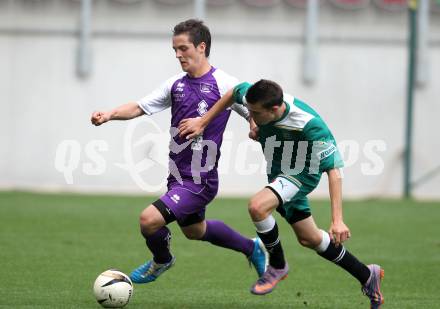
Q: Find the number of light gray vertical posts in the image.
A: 4